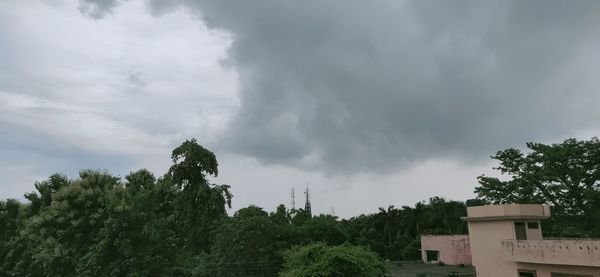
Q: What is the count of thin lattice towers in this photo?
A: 2